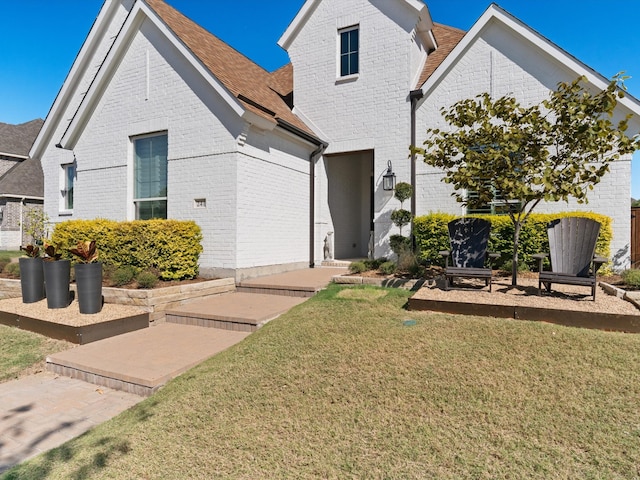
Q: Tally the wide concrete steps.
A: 3